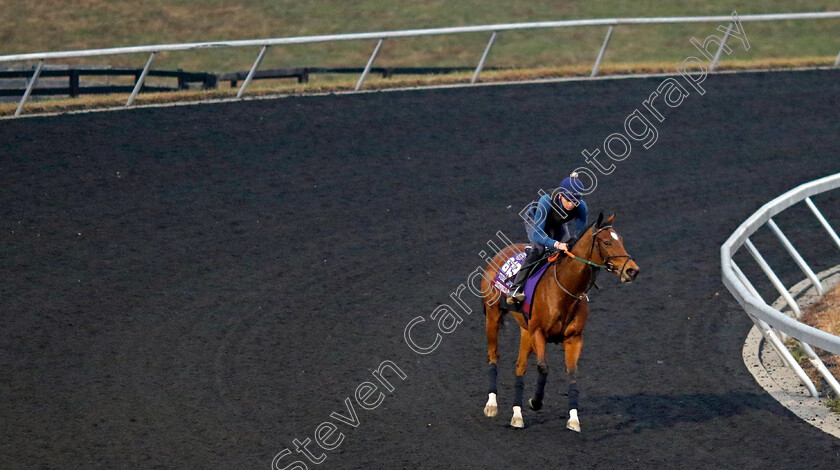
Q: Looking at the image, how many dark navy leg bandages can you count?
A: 4